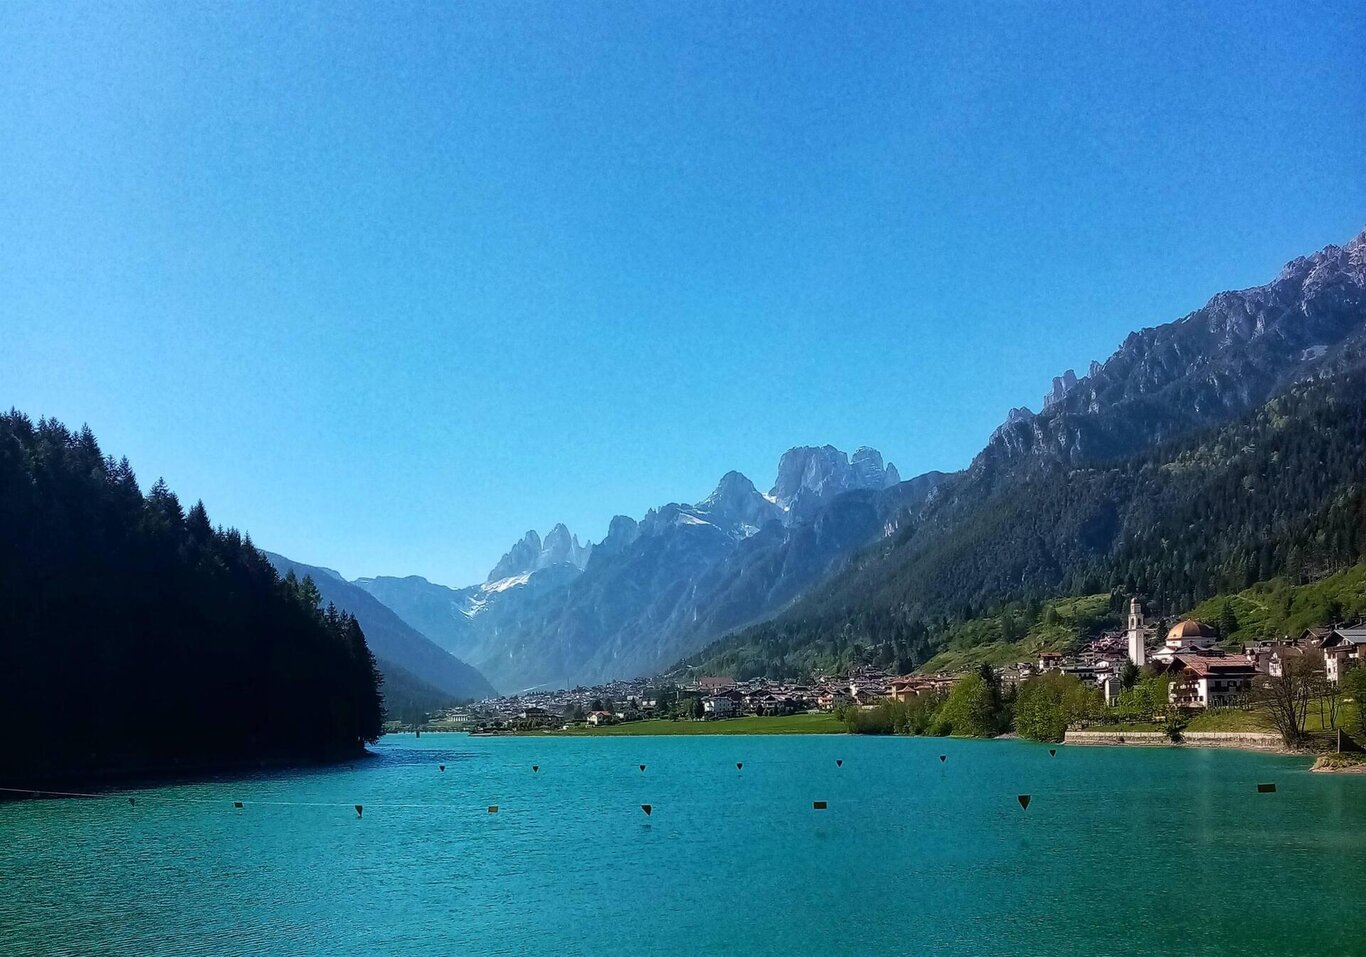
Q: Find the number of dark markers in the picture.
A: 15